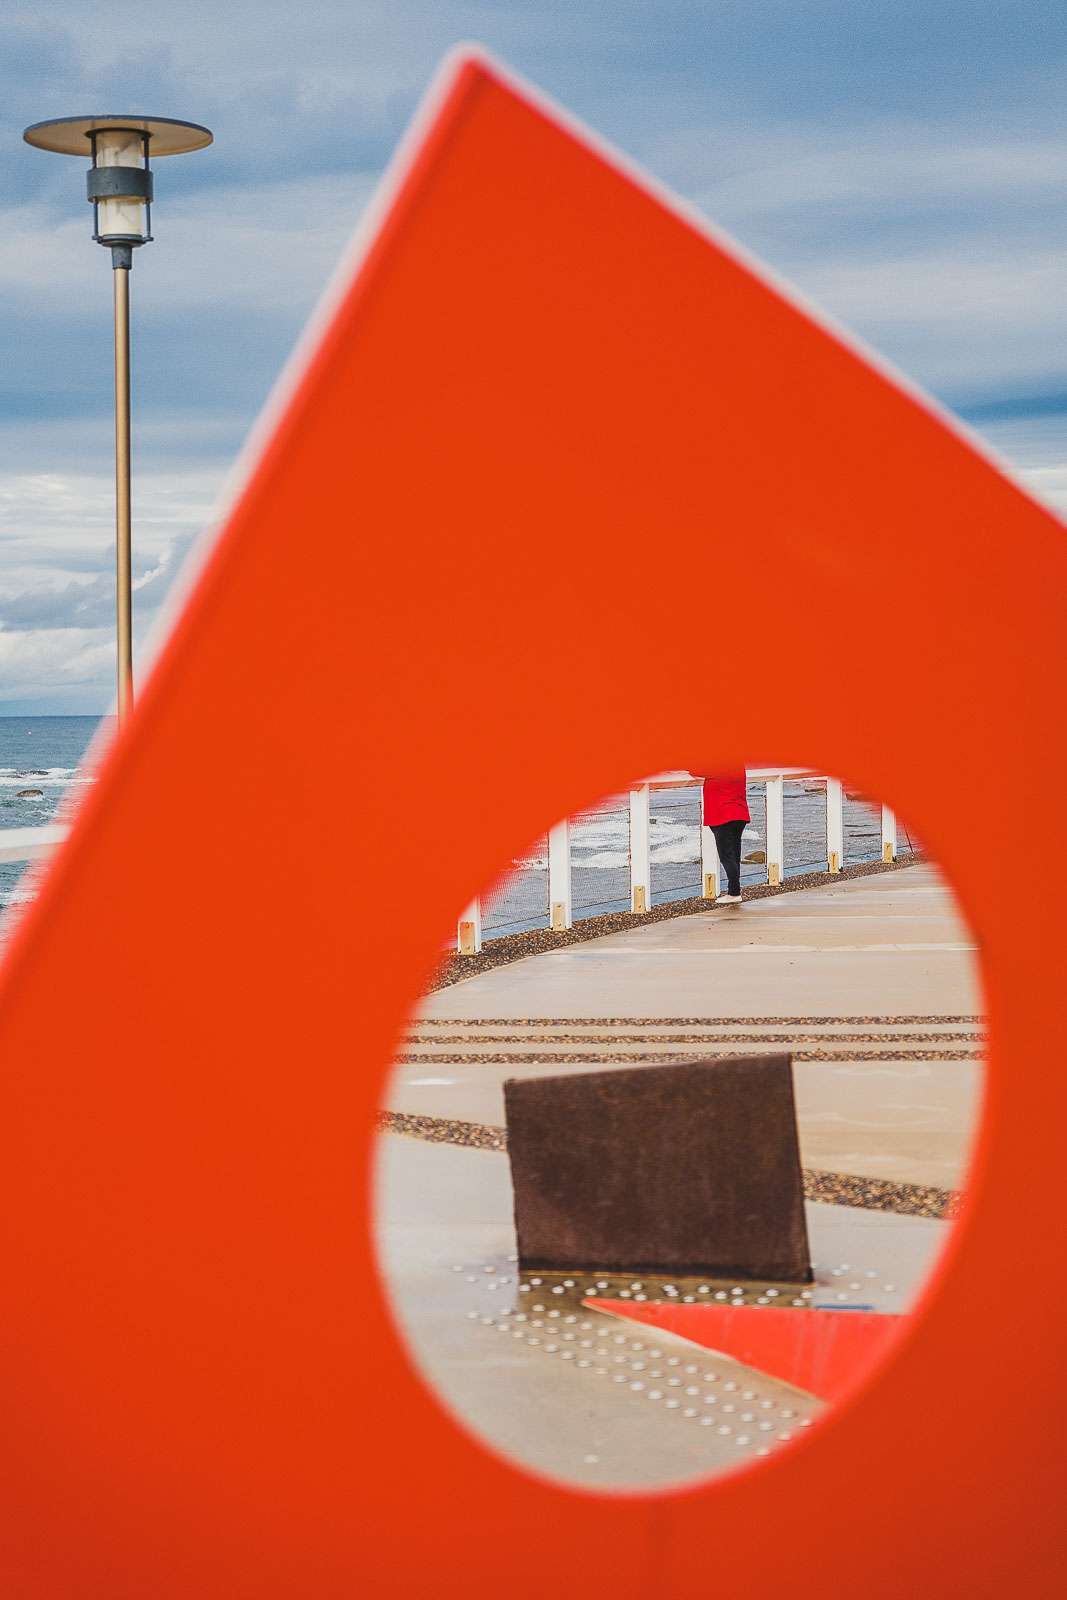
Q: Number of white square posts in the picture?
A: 7